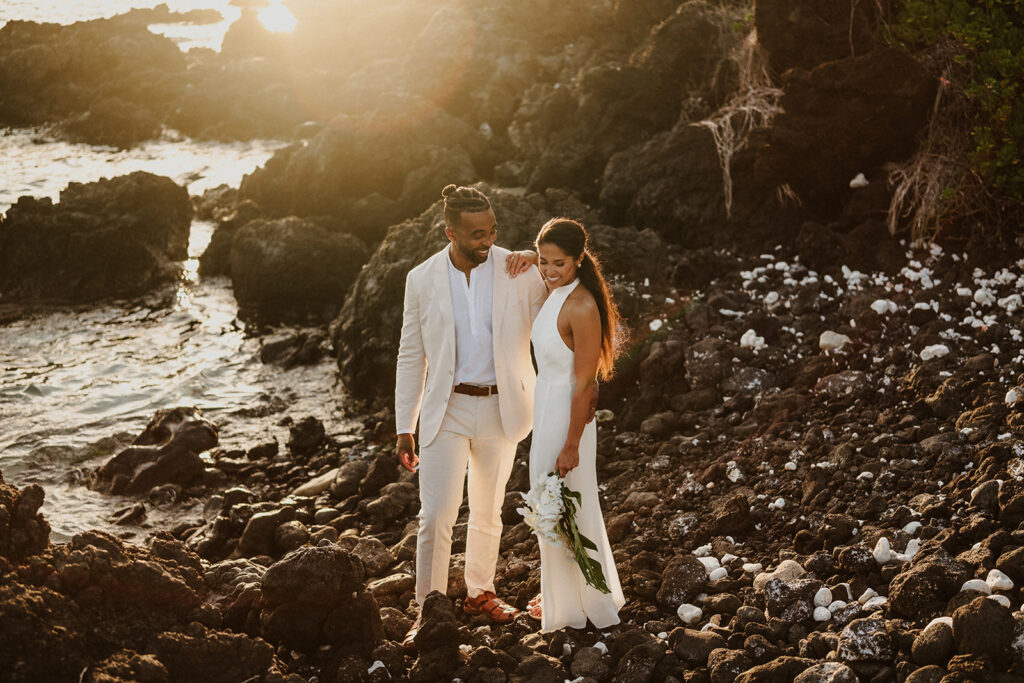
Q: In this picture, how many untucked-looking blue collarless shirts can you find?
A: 0